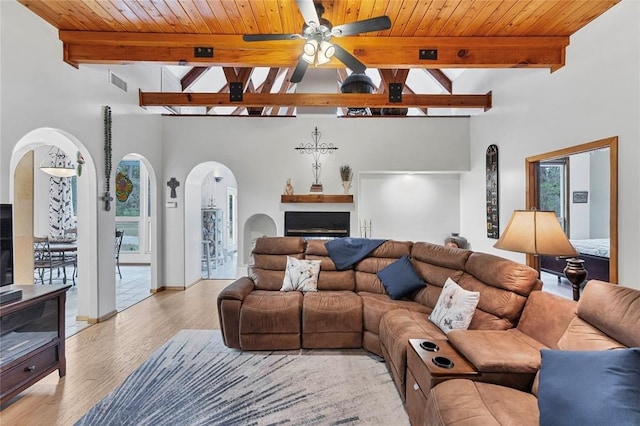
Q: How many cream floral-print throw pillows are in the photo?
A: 2